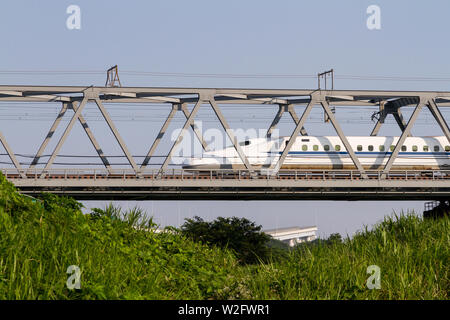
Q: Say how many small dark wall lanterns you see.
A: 0